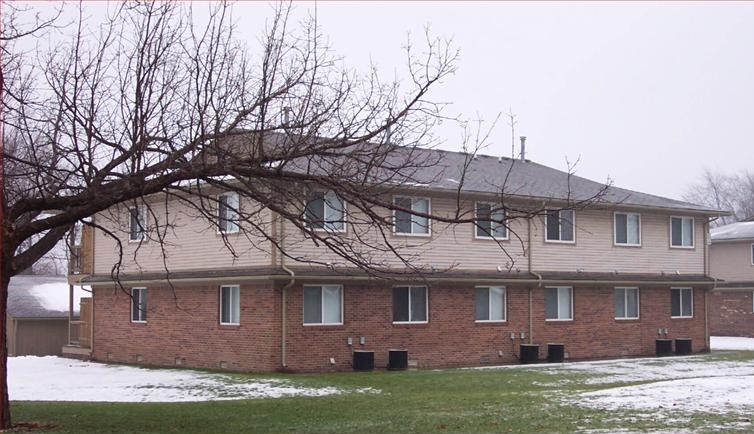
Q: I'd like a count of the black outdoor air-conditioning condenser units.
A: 6